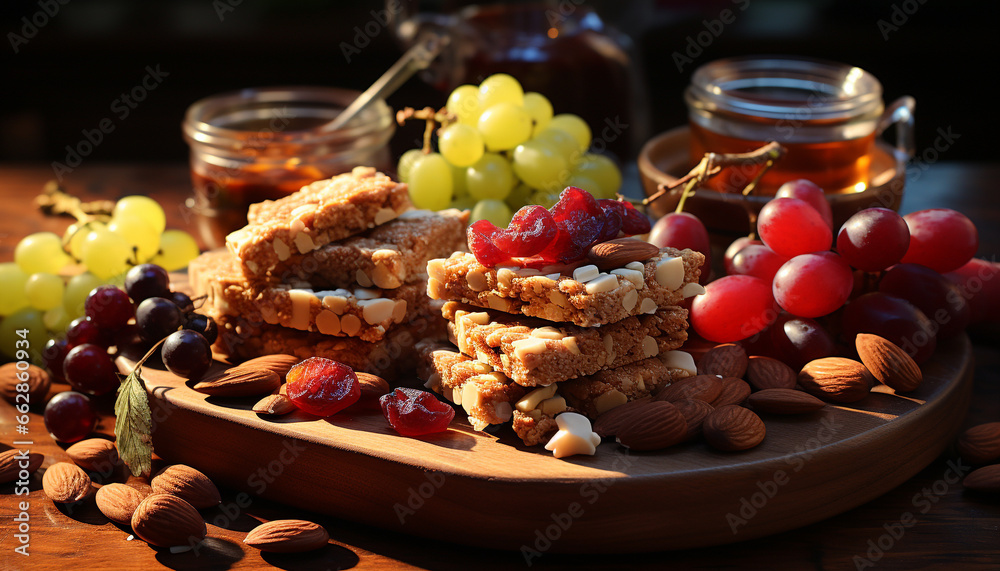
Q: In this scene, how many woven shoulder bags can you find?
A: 0